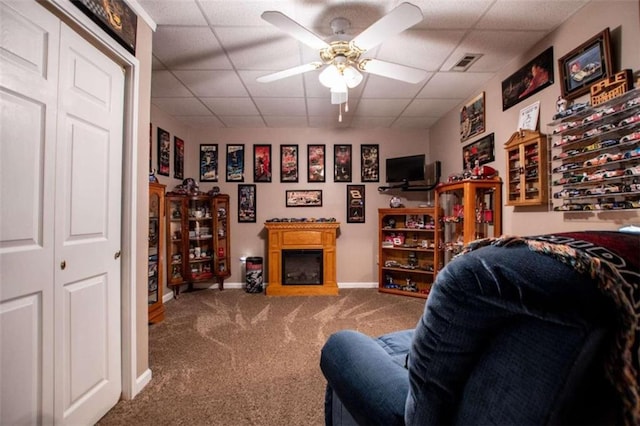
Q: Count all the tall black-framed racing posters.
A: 11